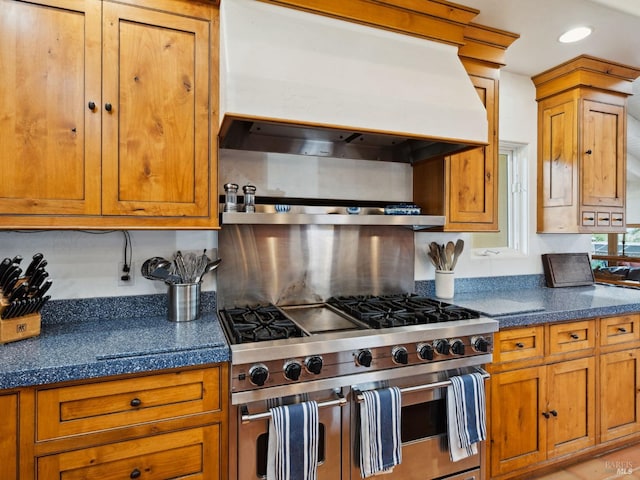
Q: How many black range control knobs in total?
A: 9